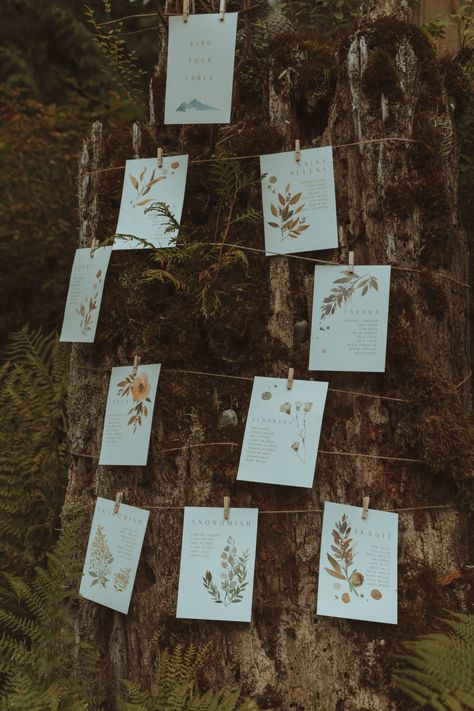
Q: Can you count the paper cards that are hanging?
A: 10